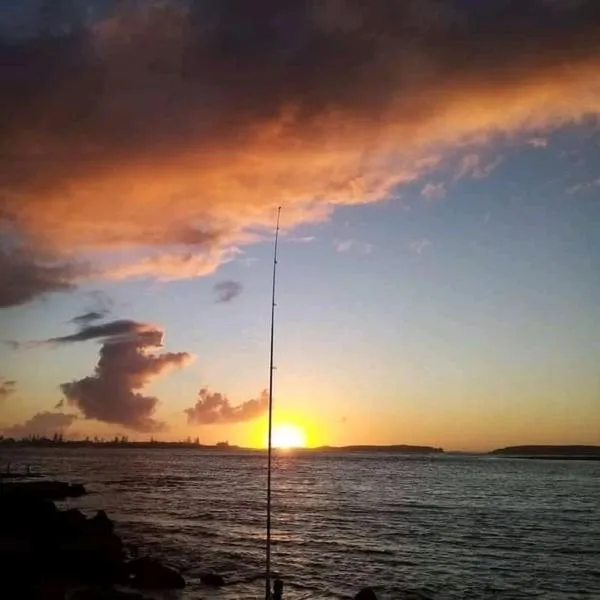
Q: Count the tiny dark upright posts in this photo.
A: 2